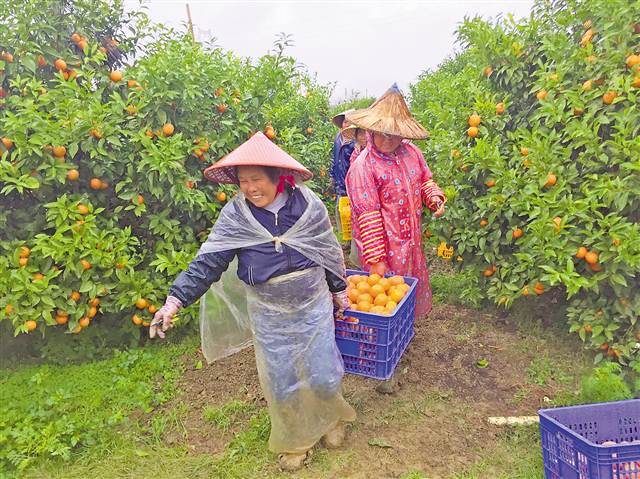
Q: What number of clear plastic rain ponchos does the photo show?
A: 1